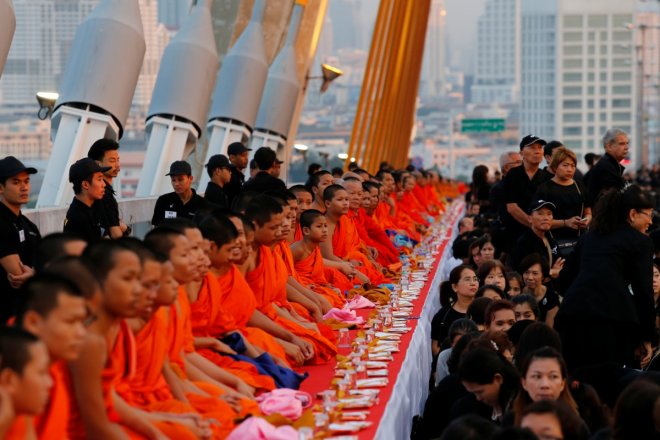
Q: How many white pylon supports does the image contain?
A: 4